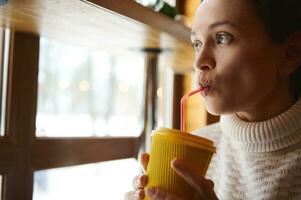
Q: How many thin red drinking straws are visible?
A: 1